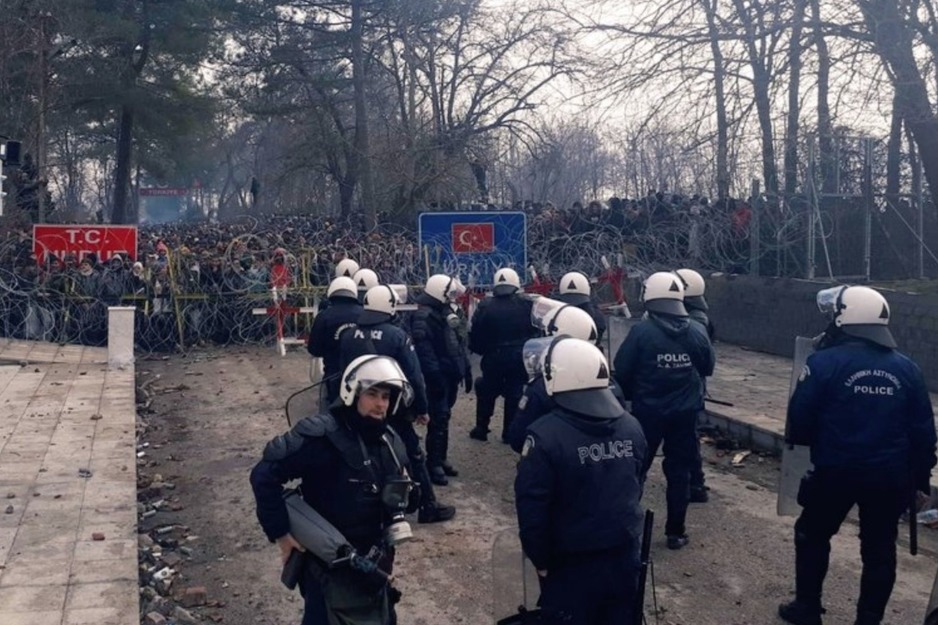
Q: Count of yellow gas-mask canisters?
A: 0